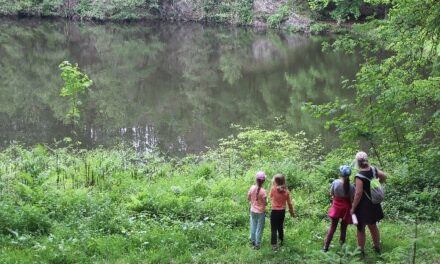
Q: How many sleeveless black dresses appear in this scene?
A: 1